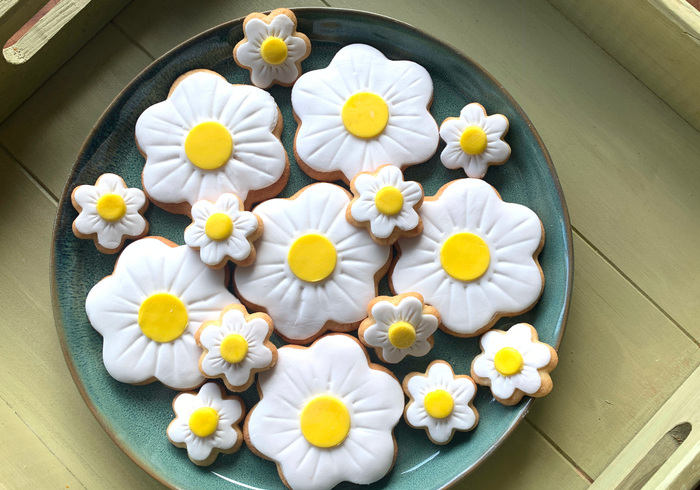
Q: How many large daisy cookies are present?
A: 6